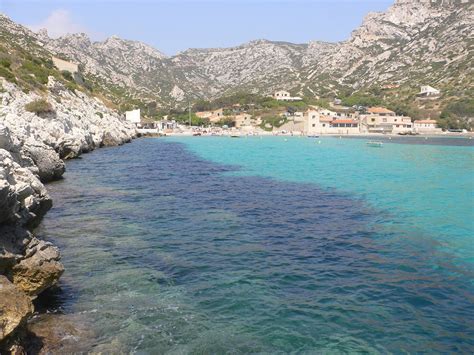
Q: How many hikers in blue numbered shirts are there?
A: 0